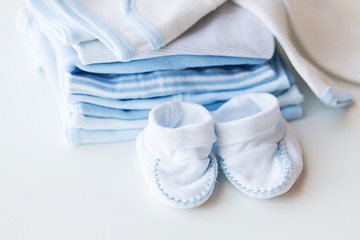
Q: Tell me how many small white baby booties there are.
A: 2